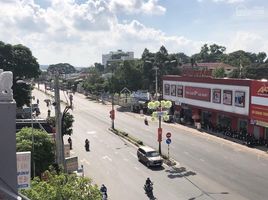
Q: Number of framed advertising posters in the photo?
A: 6